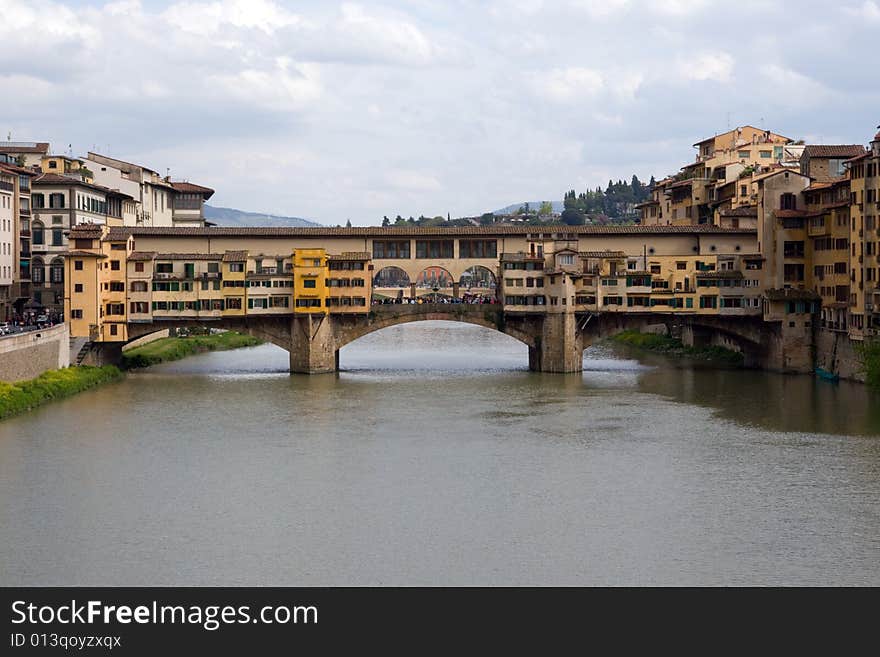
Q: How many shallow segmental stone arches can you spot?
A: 3